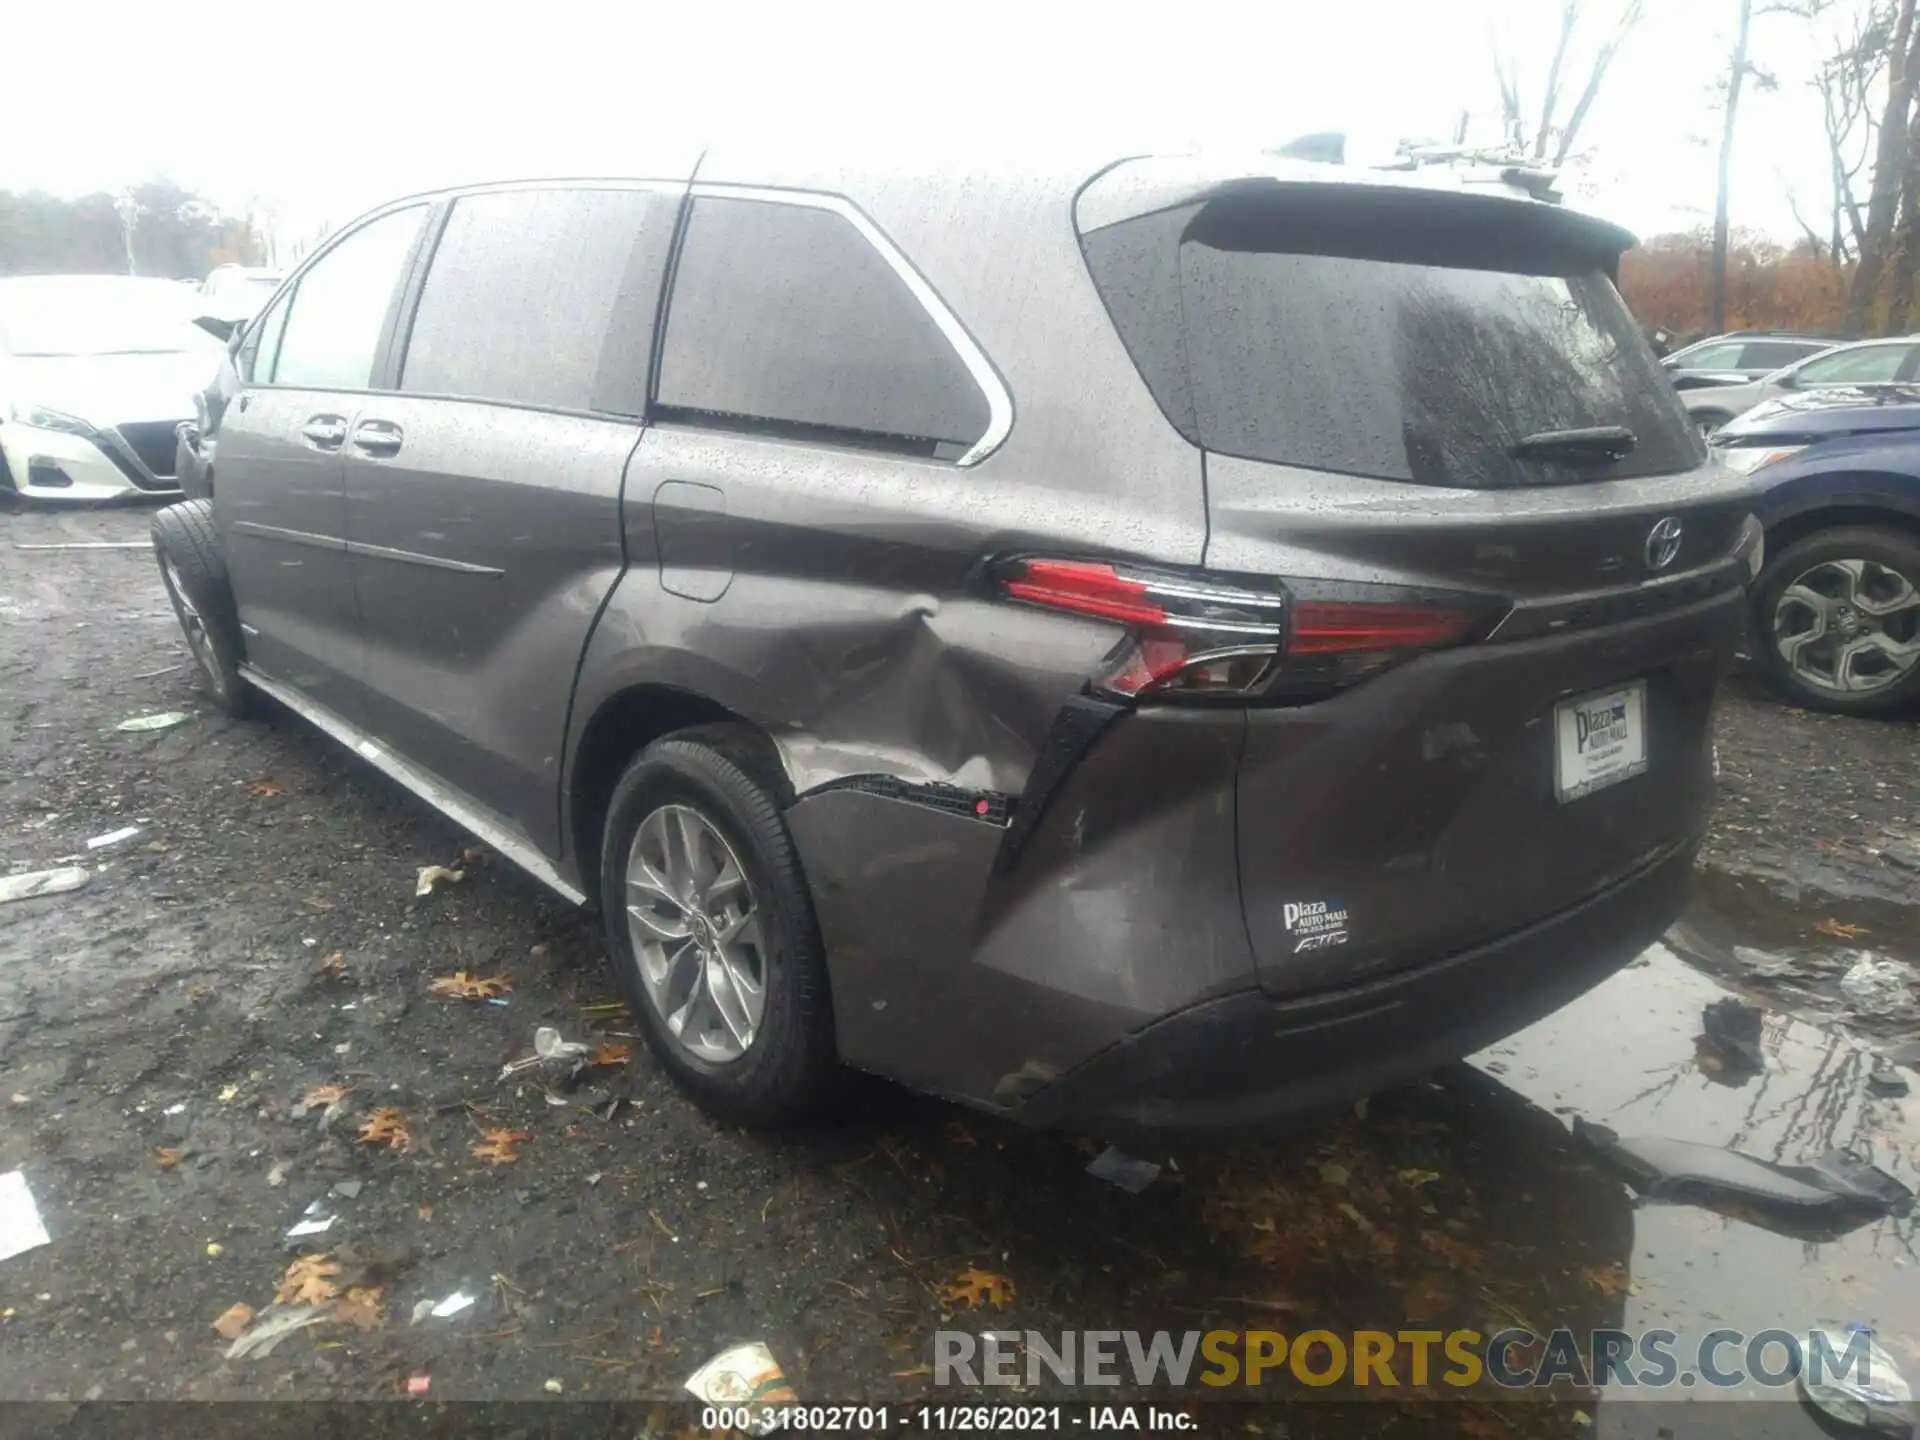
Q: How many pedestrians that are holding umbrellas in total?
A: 0